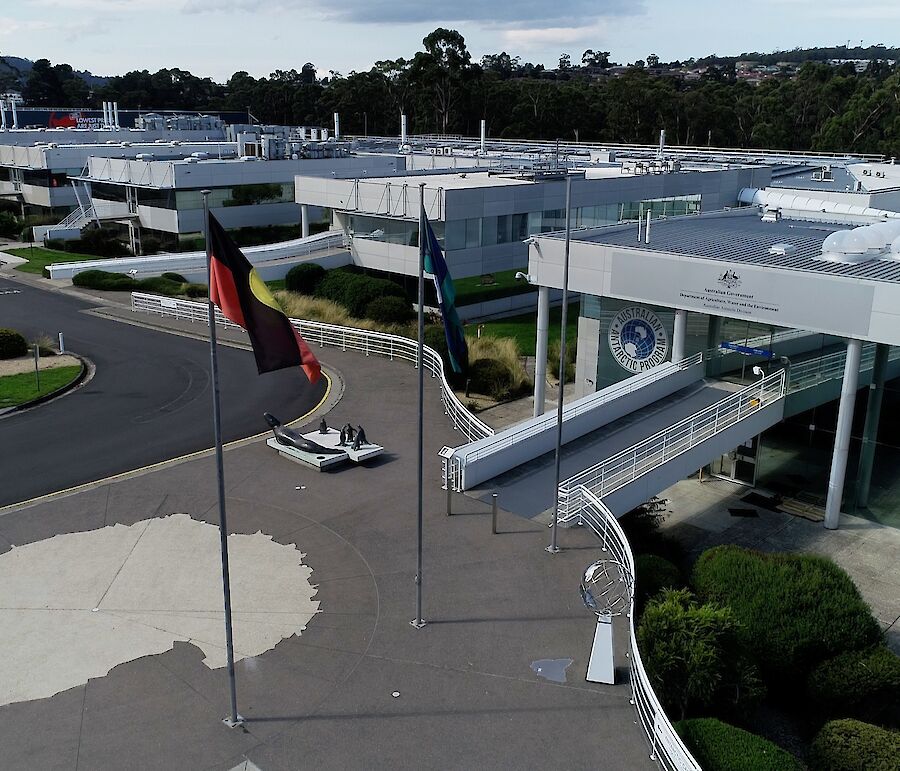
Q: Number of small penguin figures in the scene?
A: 5